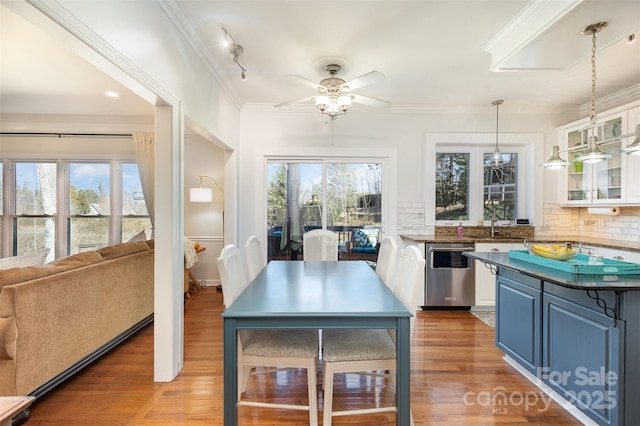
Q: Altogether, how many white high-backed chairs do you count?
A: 5